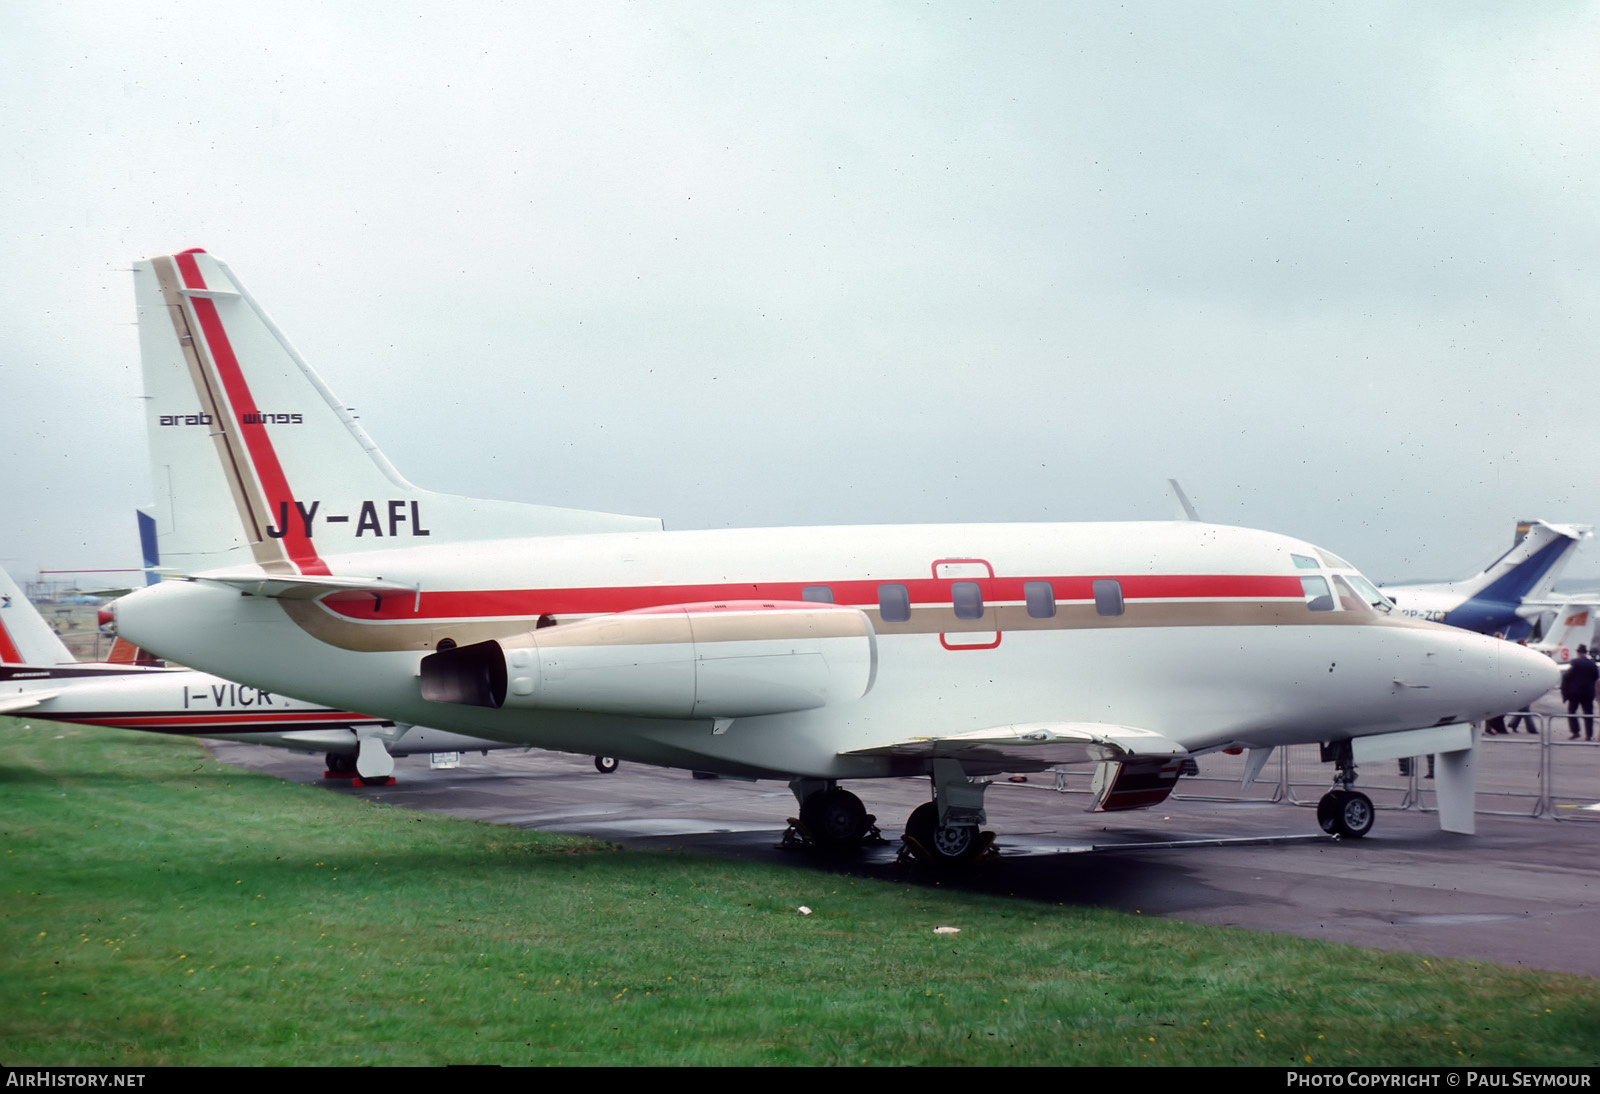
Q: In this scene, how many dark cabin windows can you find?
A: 5